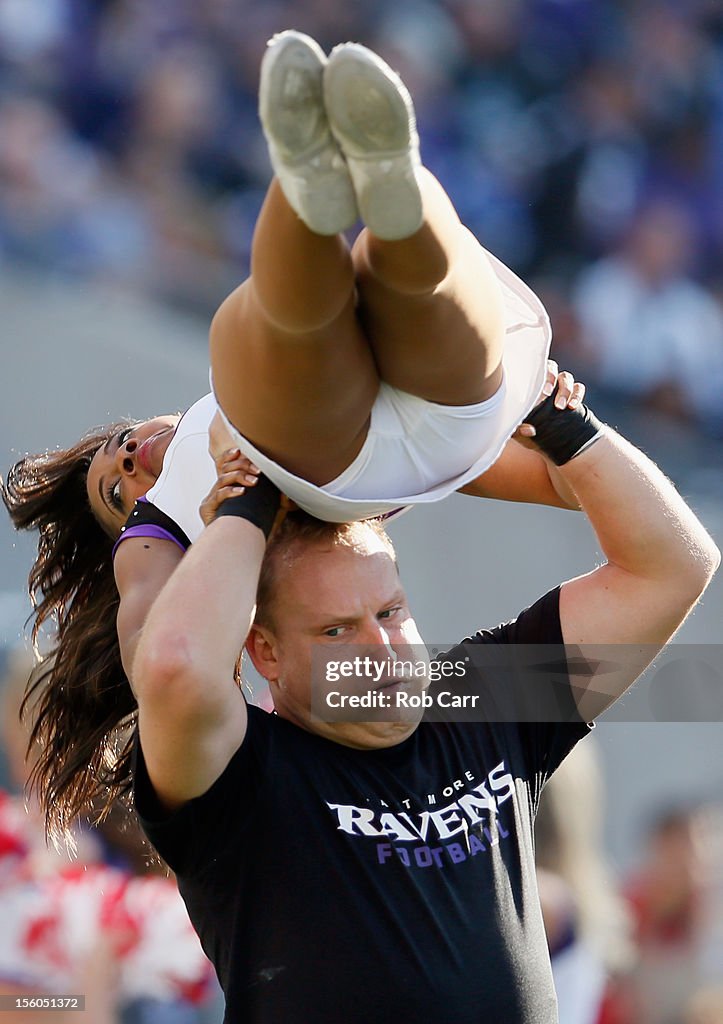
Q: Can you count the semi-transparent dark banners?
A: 2